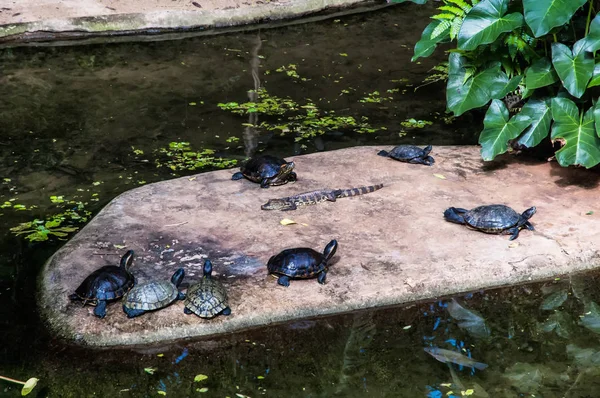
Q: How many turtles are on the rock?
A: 7